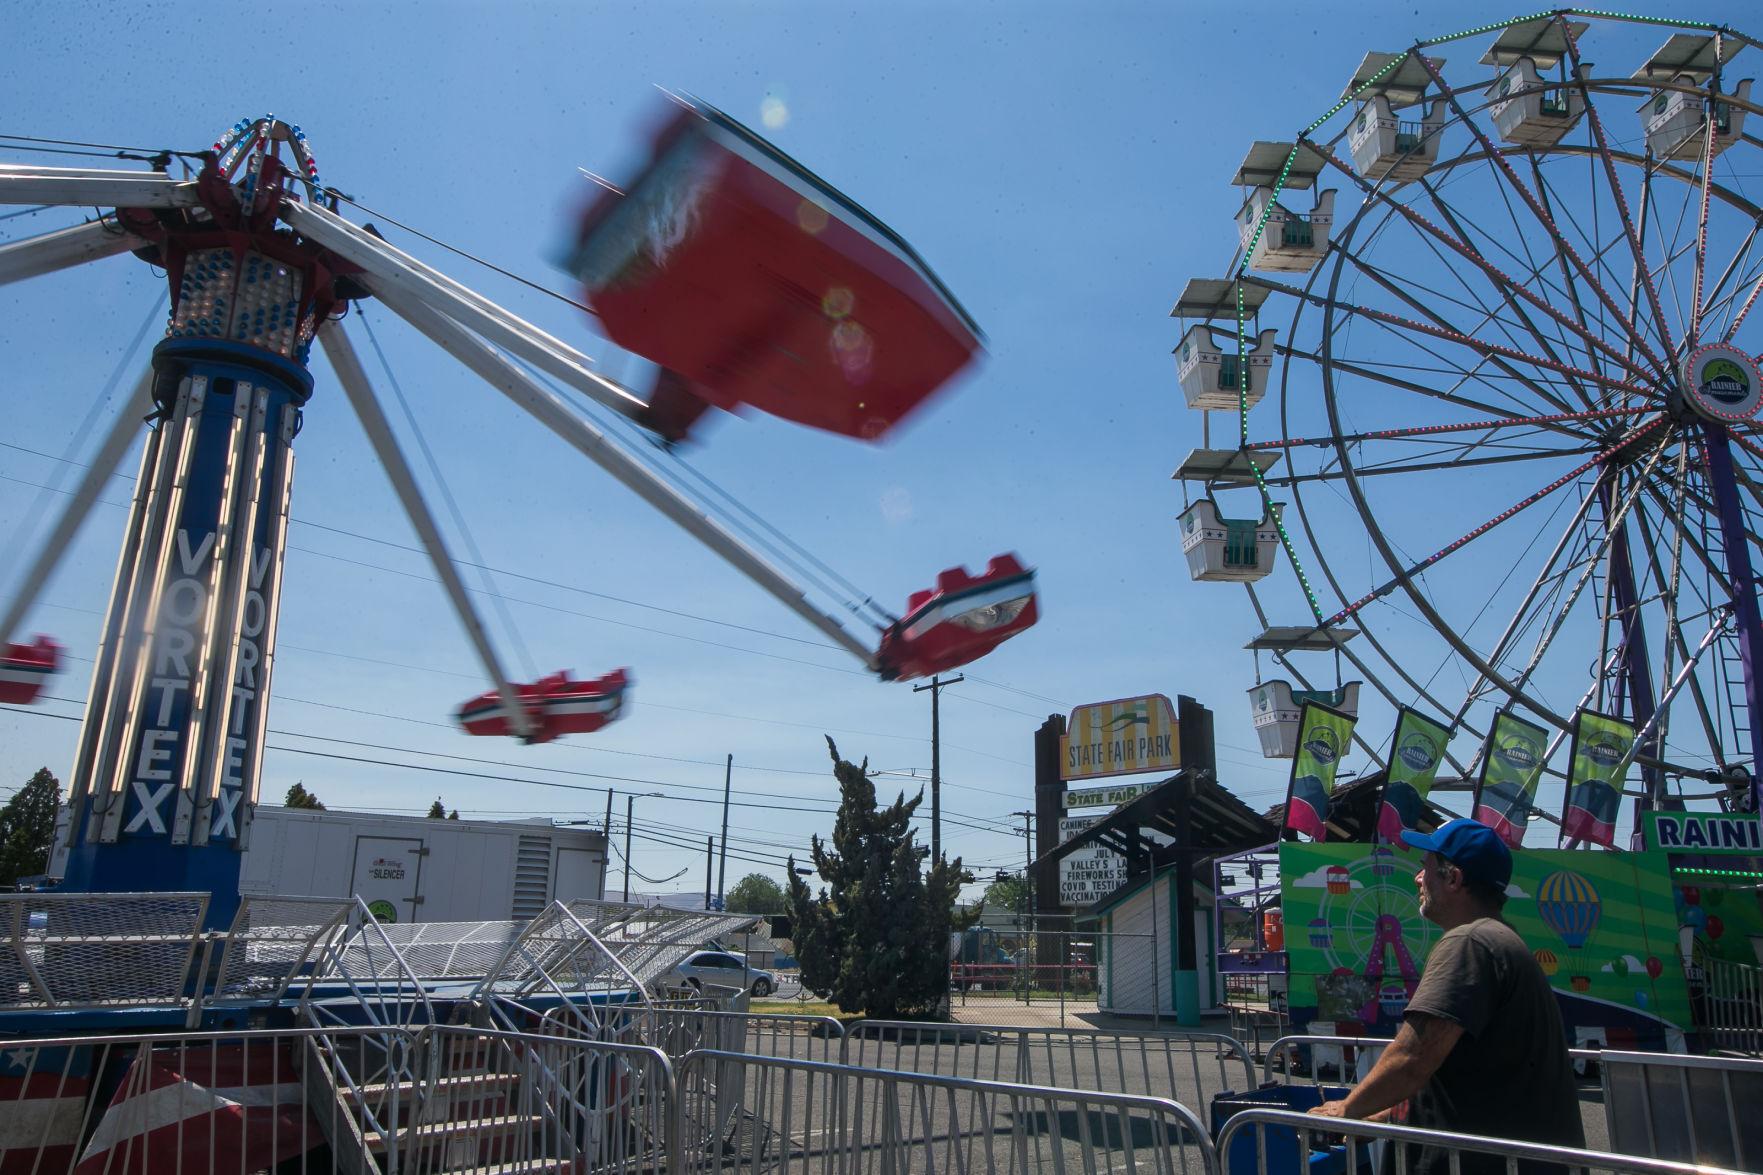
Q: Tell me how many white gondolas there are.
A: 7